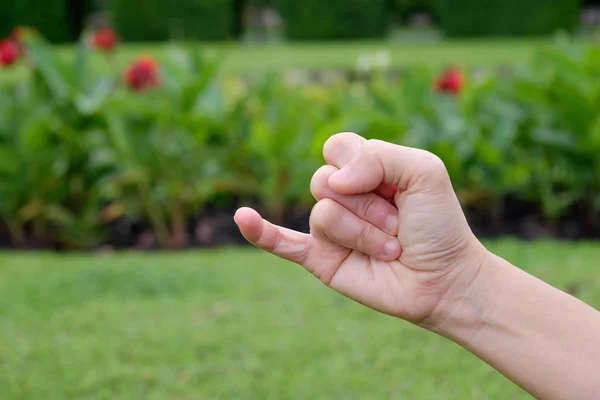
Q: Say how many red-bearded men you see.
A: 0